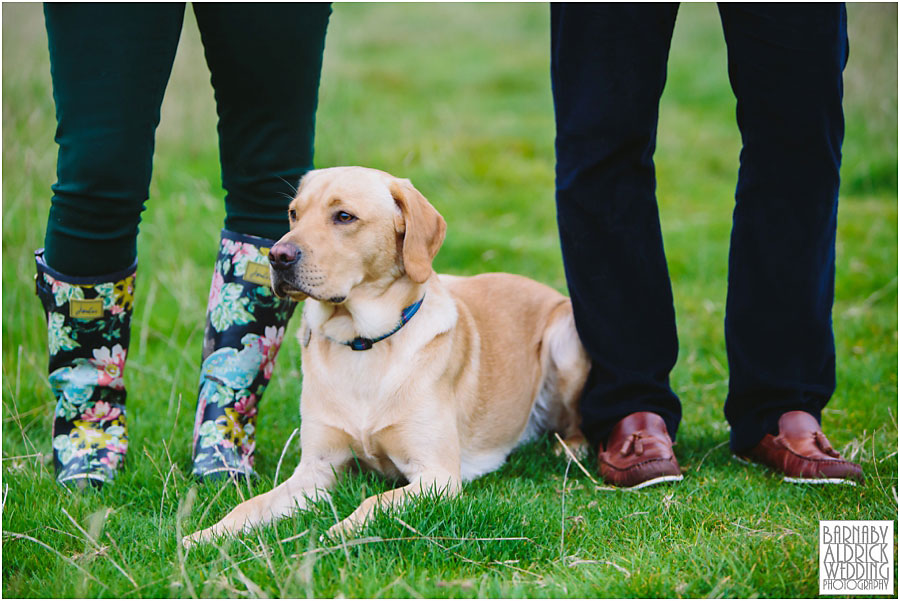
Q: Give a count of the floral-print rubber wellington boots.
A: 2